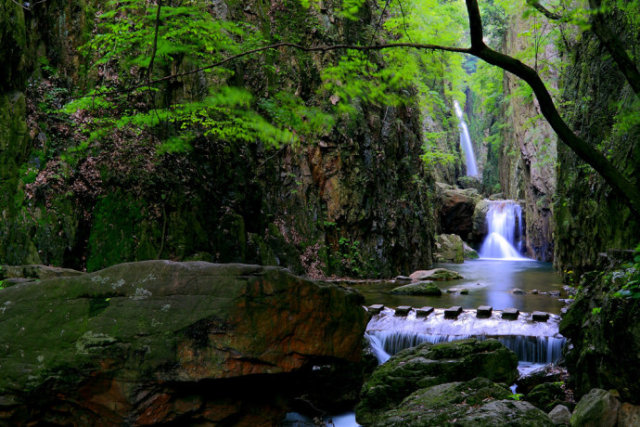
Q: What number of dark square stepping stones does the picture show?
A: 7